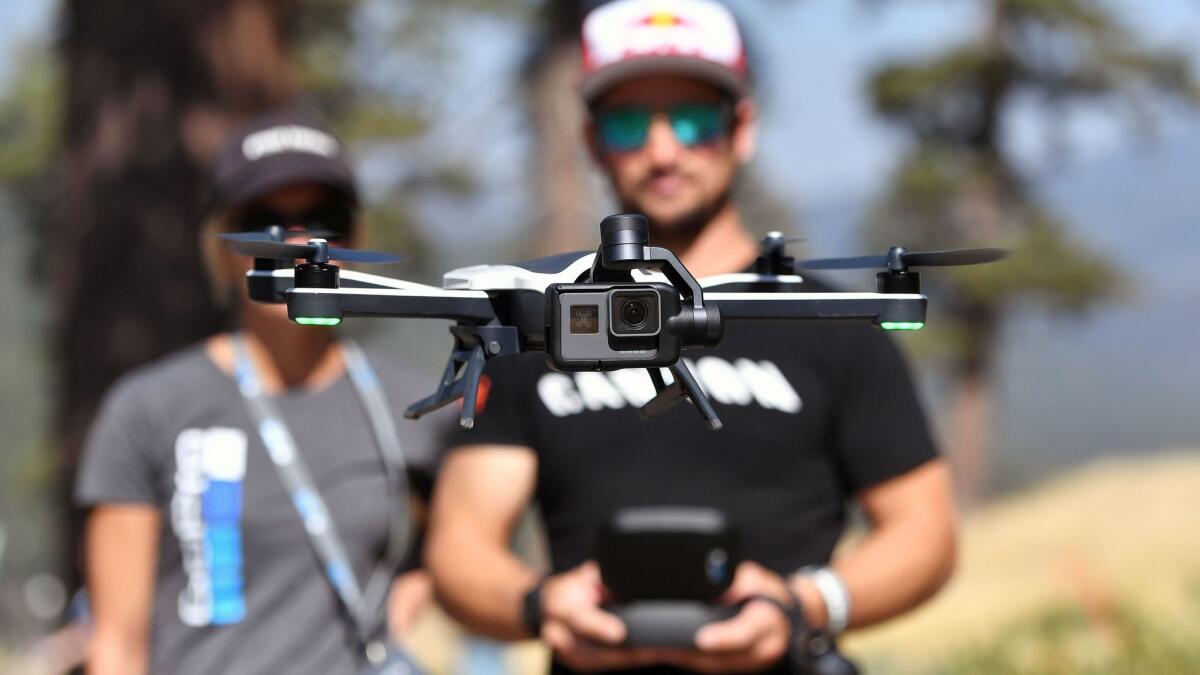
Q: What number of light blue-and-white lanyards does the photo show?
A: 1